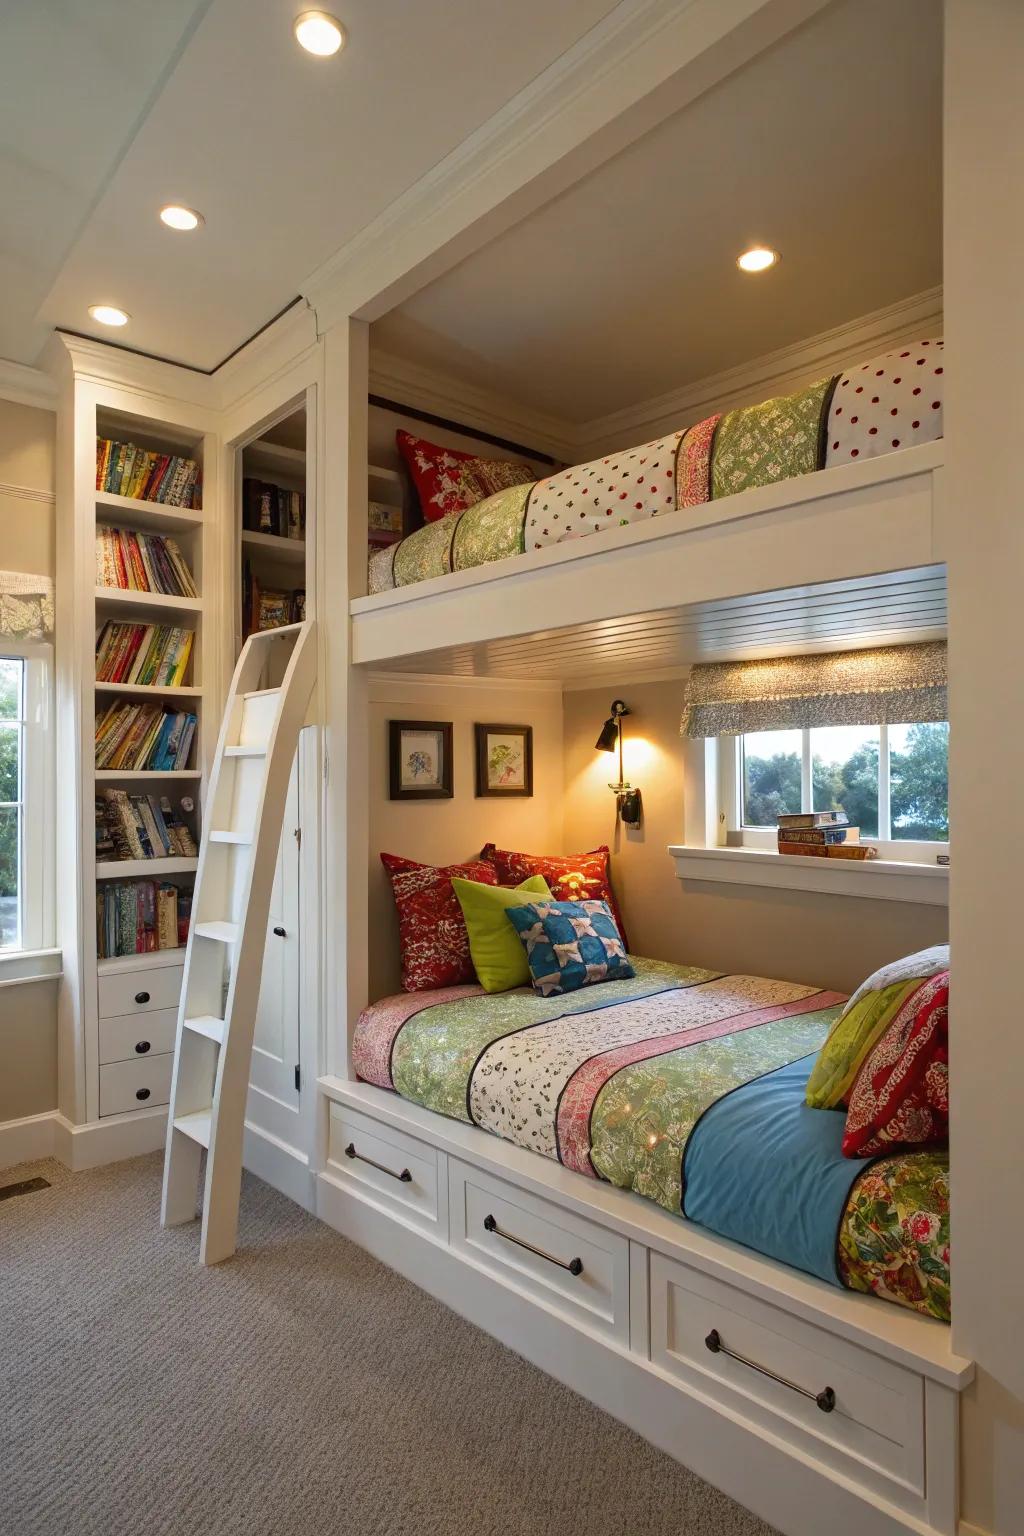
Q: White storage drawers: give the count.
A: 6